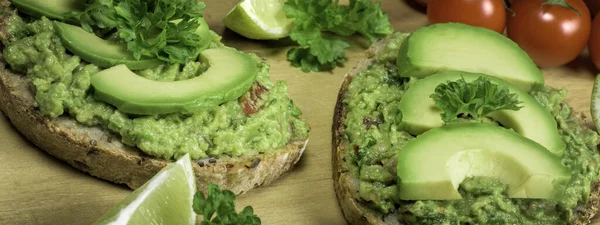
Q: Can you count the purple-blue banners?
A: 0